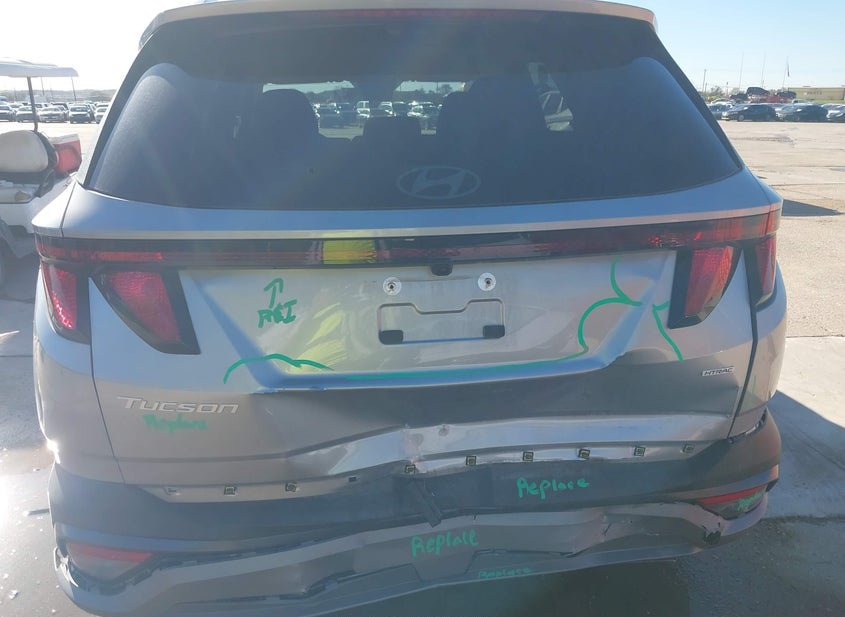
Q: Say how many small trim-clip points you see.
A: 10